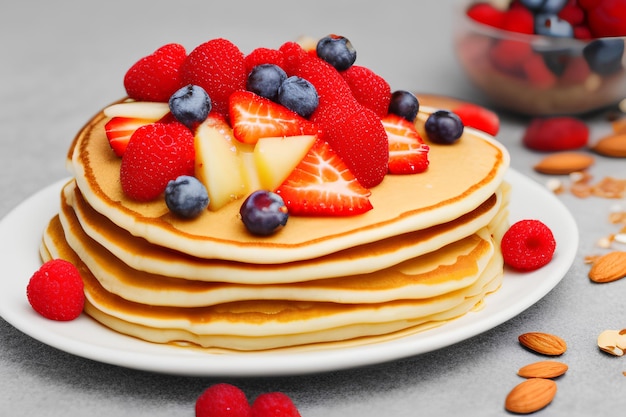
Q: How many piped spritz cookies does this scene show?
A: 0